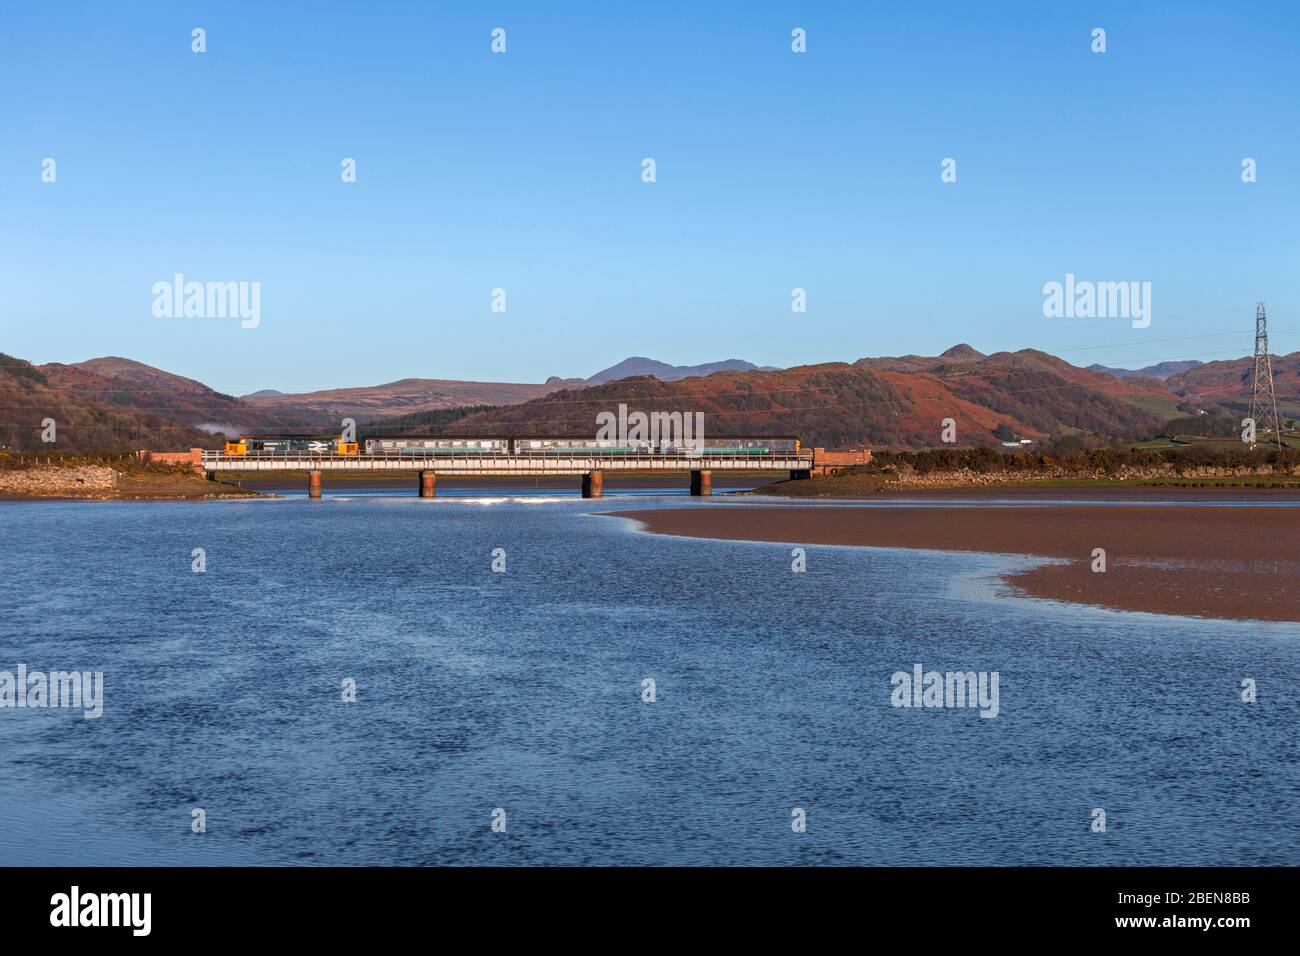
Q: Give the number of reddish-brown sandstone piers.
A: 4